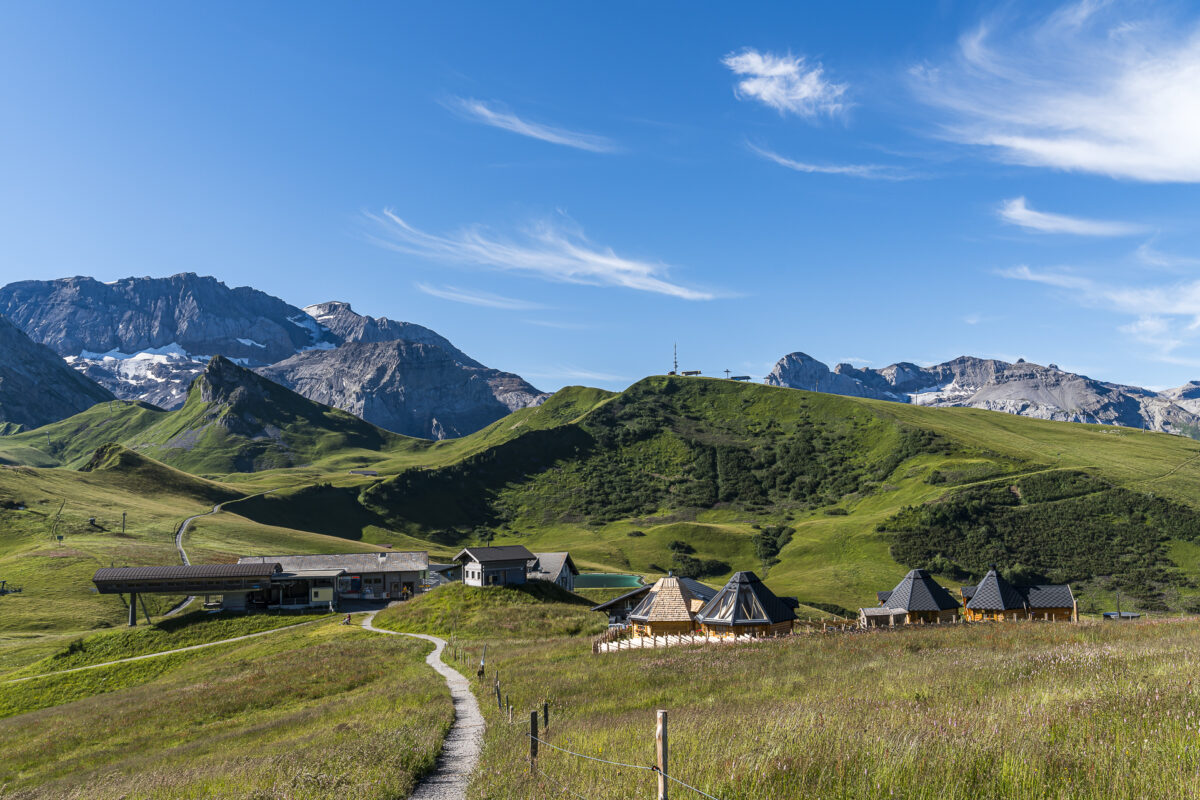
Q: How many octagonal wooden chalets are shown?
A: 4